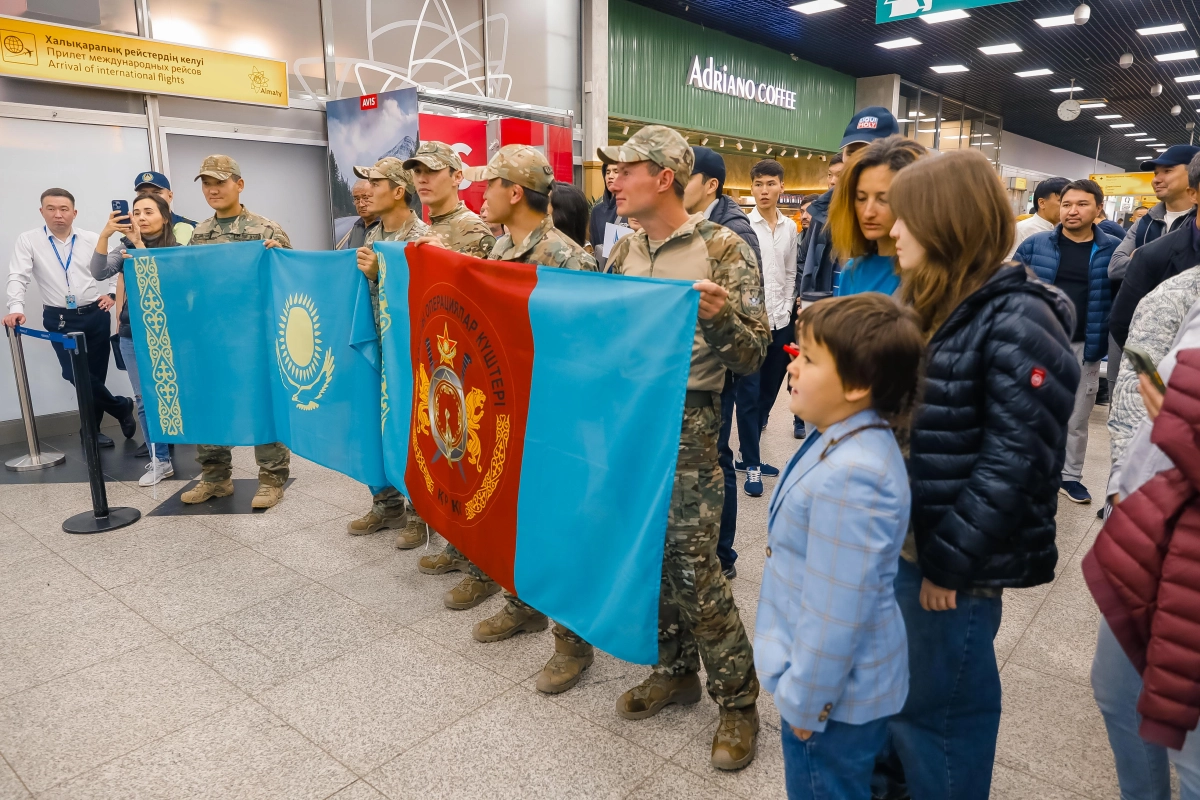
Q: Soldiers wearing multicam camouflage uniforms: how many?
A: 5